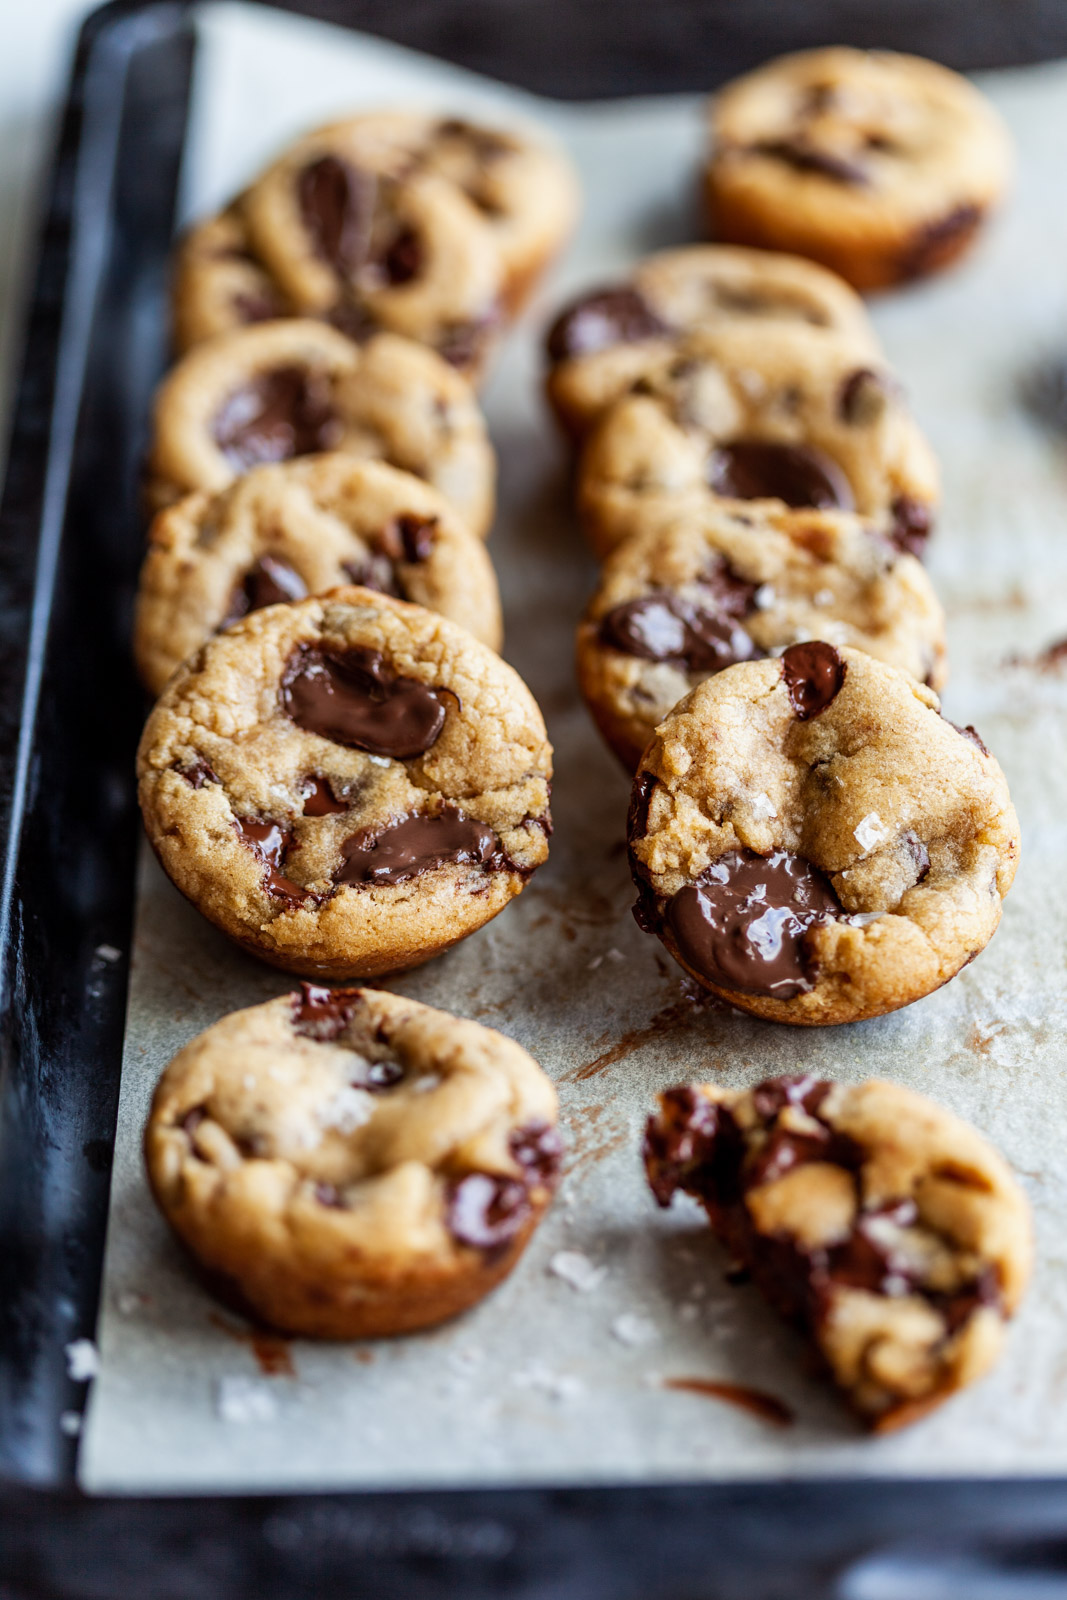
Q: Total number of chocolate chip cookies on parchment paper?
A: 12